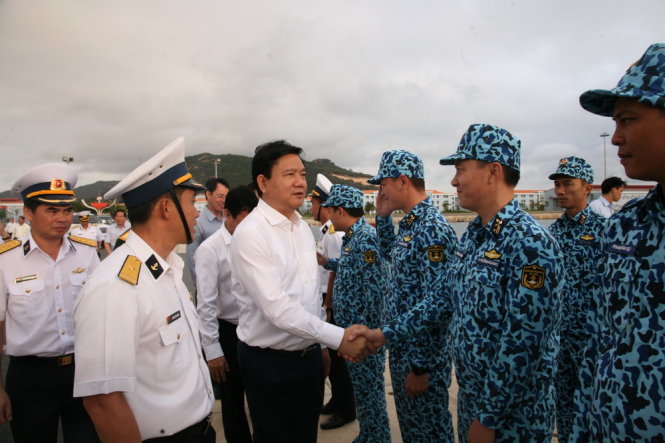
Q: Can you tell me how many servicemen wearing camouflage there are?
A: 5